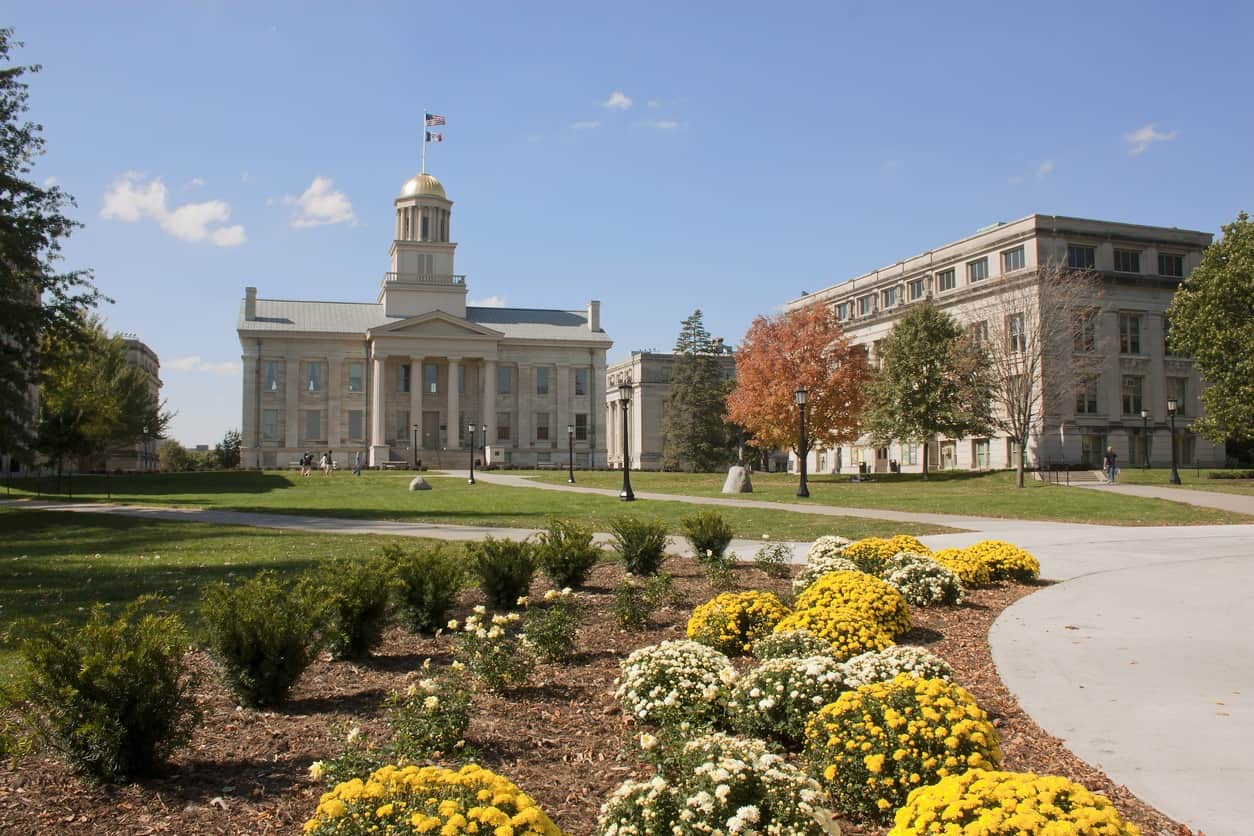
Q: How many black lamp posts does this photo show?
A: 8